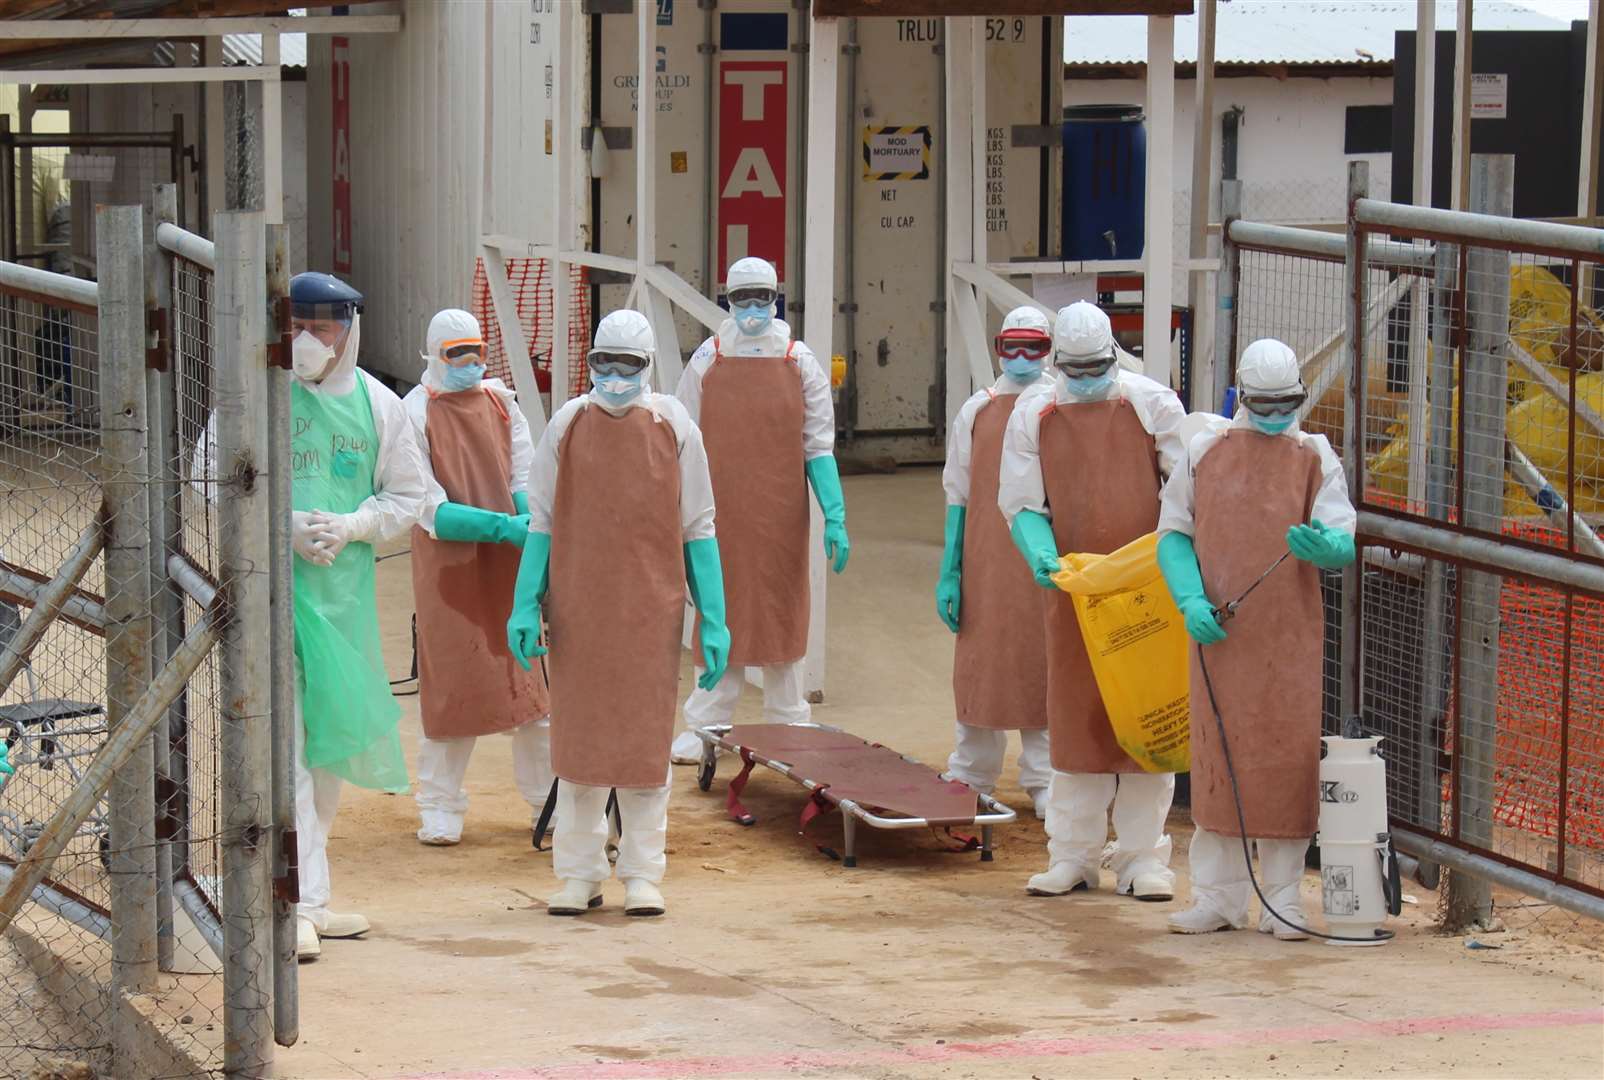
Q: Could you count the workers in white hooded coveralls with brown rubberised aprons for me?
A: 6